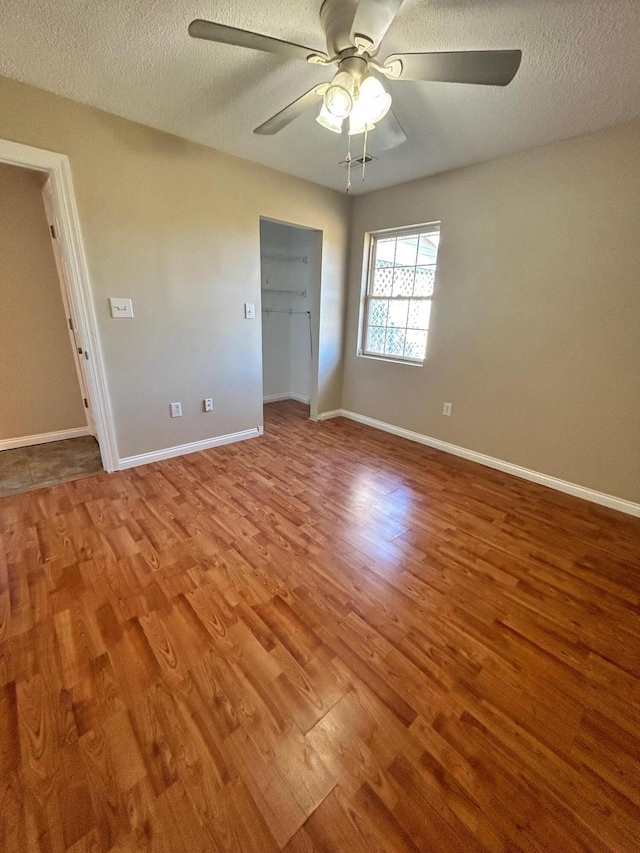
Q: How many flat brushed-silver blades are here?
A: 5